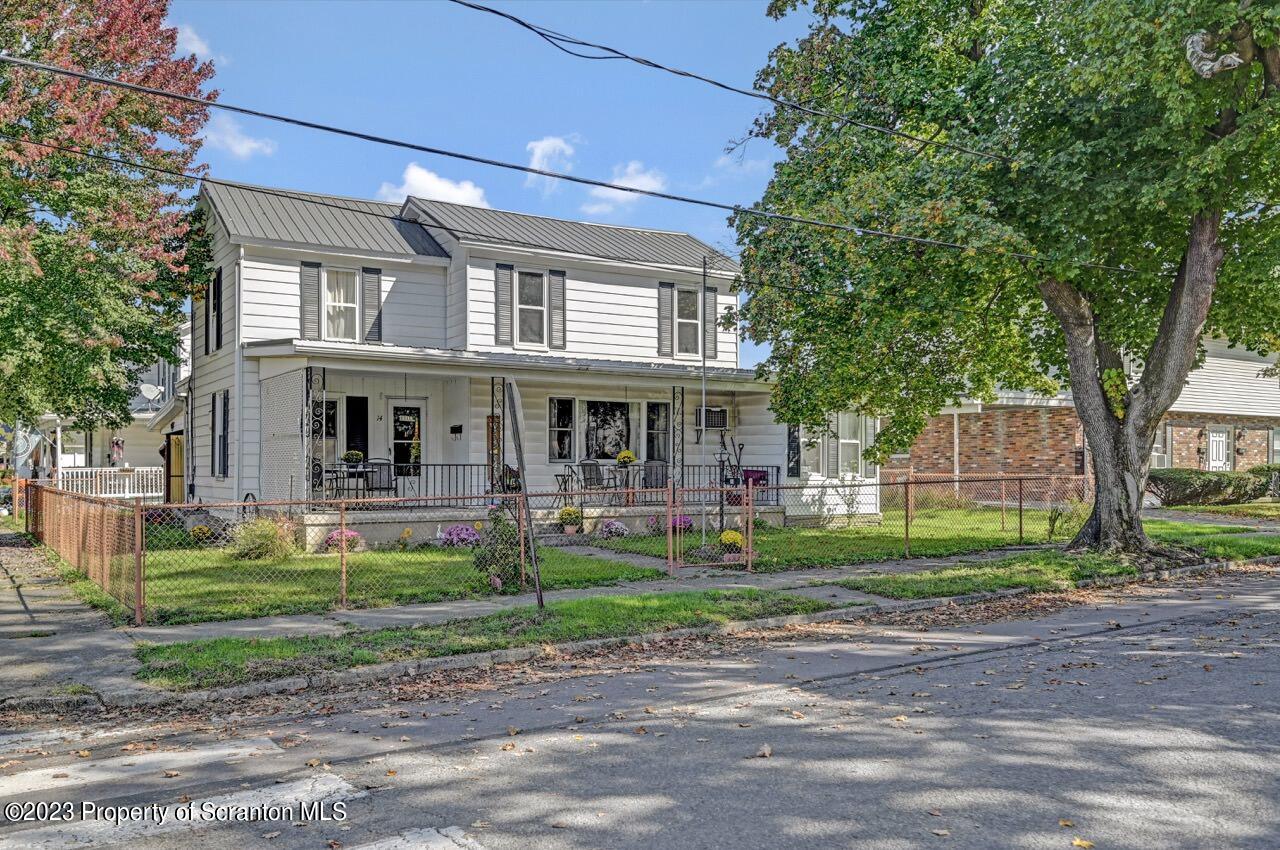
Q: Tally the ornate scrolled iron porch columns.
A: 3